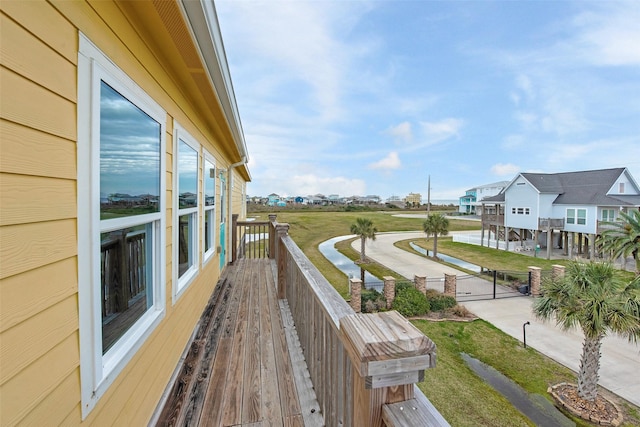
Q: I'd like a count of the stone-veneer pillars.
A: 6